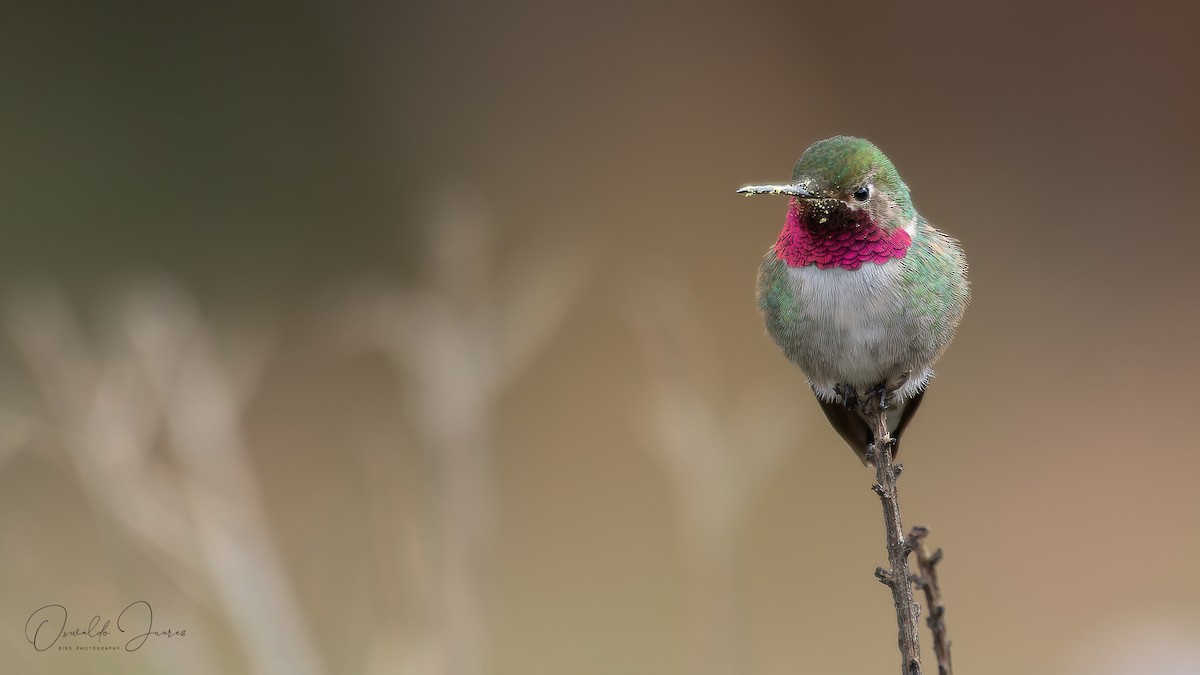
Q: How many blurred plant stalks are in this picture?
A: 3